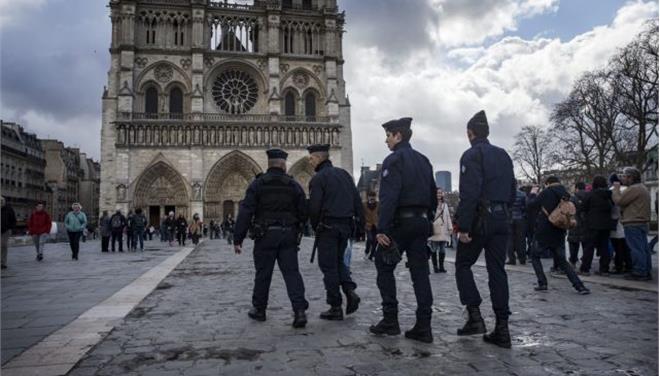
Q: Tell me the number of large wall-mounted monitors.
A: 0